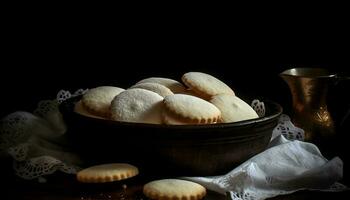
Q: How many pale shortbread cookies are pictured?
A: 9